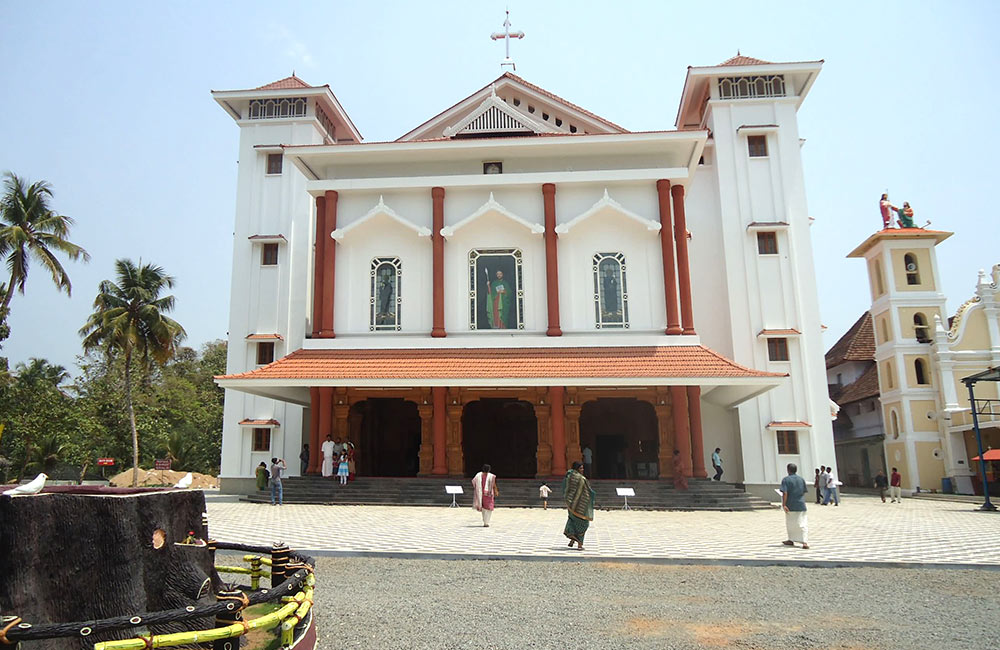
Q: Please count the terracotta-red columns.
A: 12